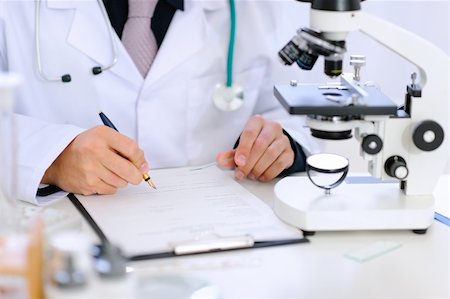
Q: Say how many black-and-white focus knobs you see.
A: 3